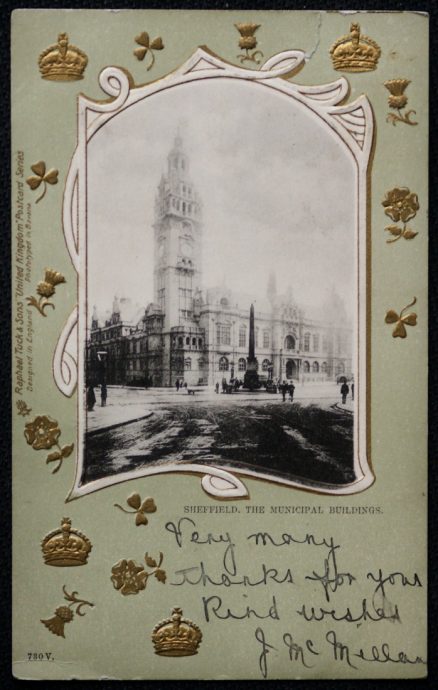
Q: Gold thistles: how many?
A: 4